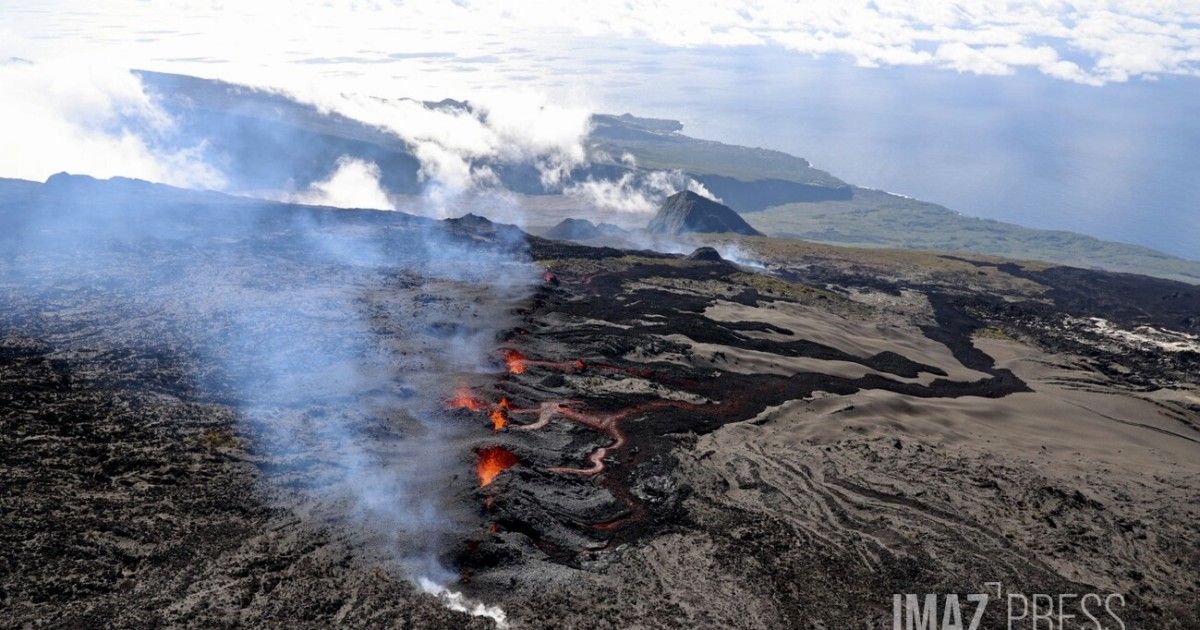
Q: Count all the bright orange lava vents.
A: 4